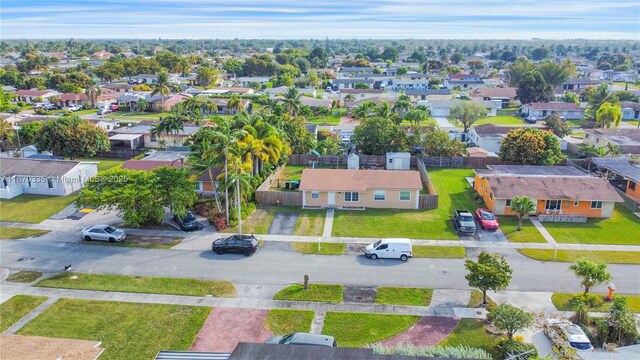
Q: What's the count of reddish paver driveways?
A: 2